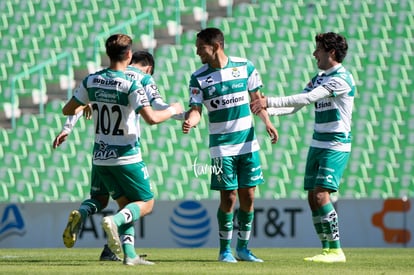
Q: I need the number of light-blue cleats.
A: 2